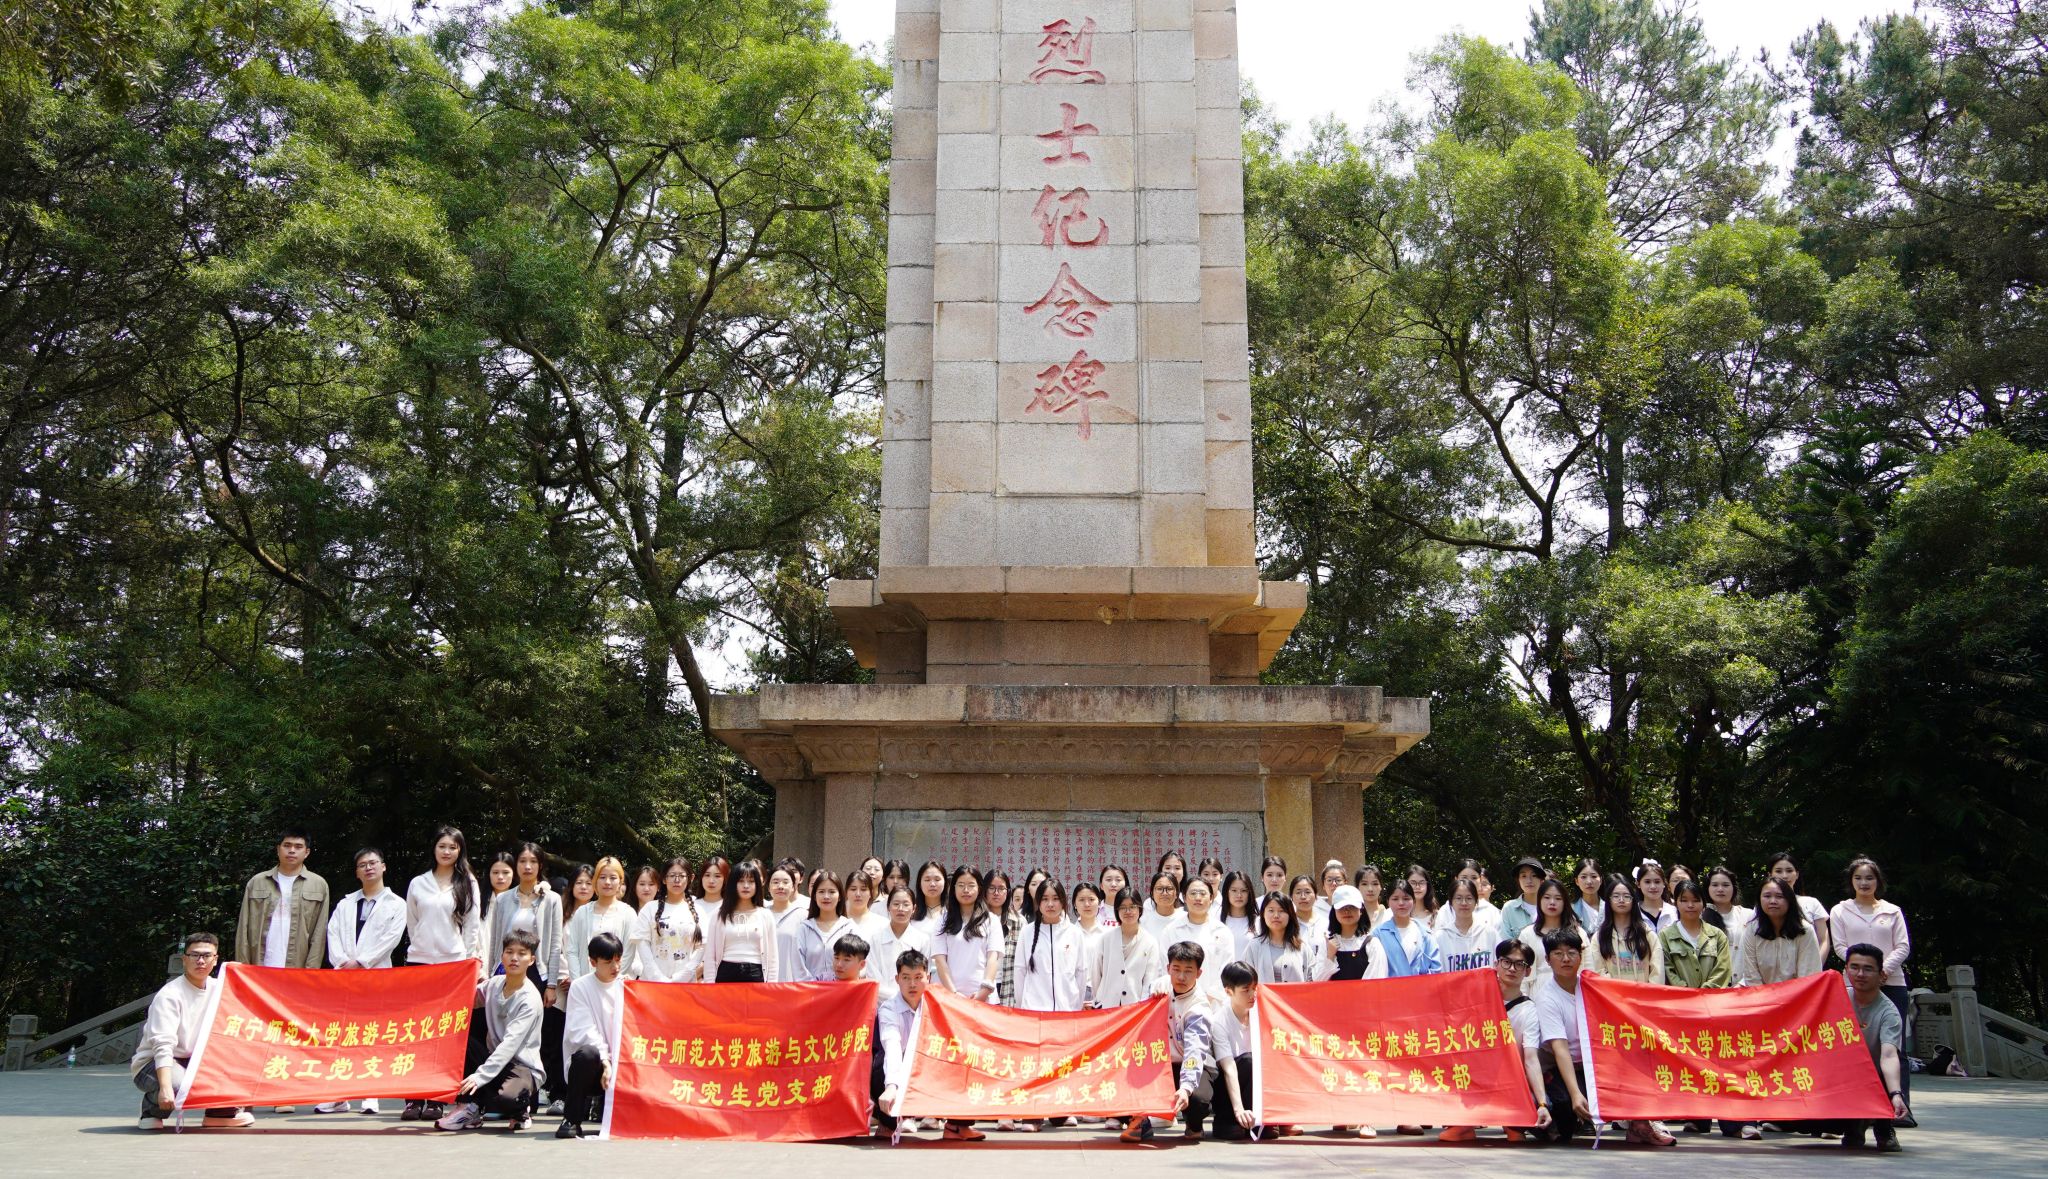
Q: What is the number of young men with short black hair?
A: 12